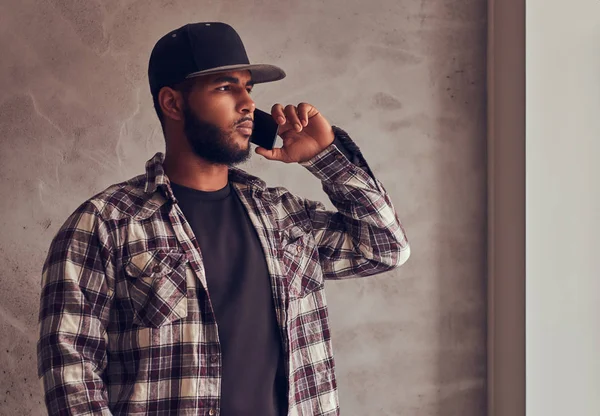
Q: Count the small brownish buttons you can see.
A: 5